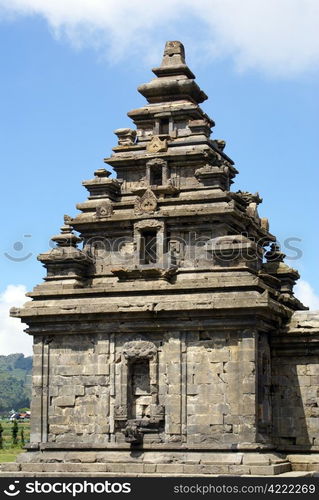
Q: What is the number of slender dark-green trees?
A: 3